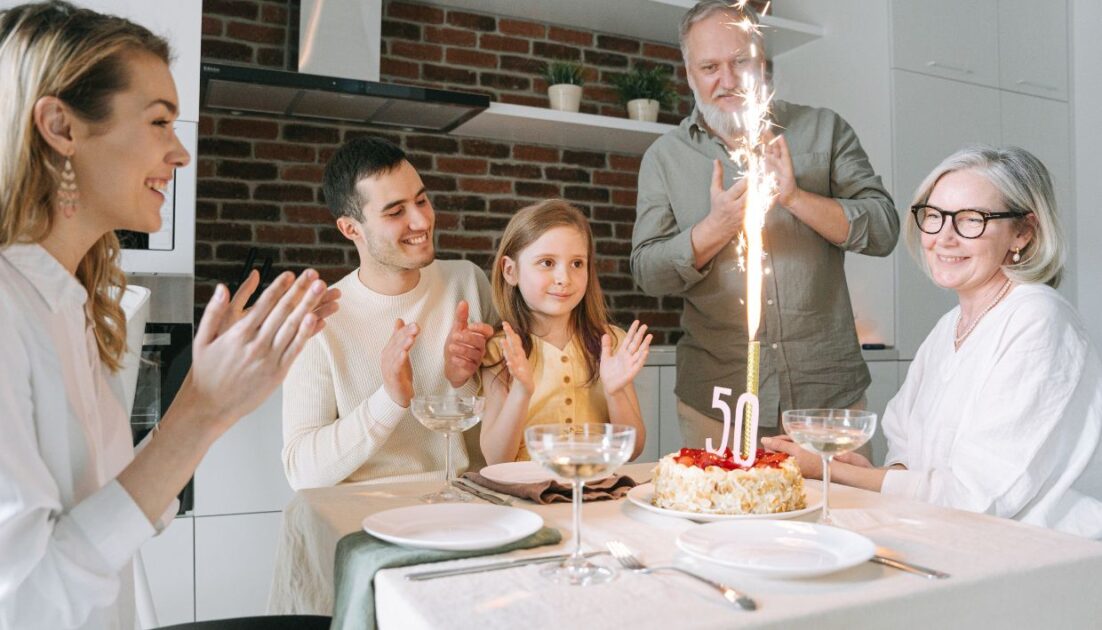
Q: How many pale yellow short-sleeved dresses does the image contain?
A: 1